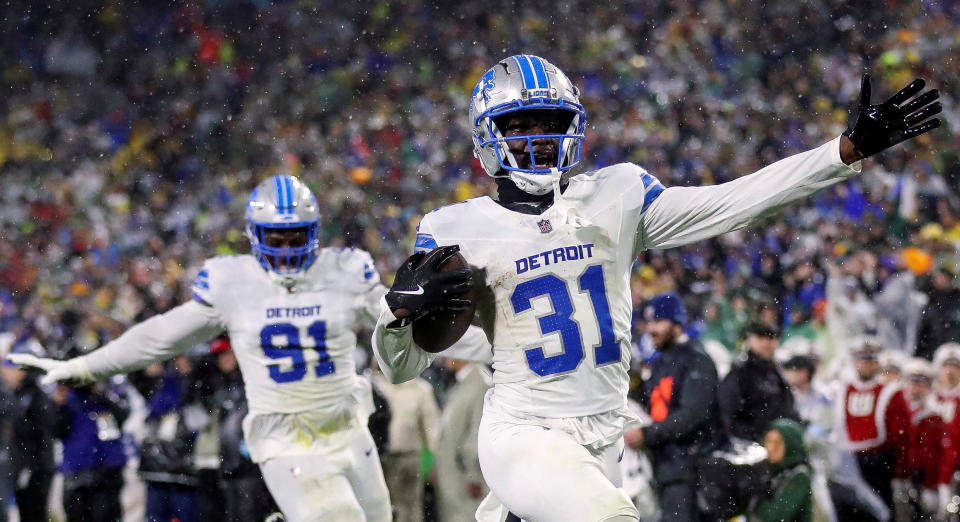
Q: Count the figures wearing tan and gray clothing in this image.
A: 2